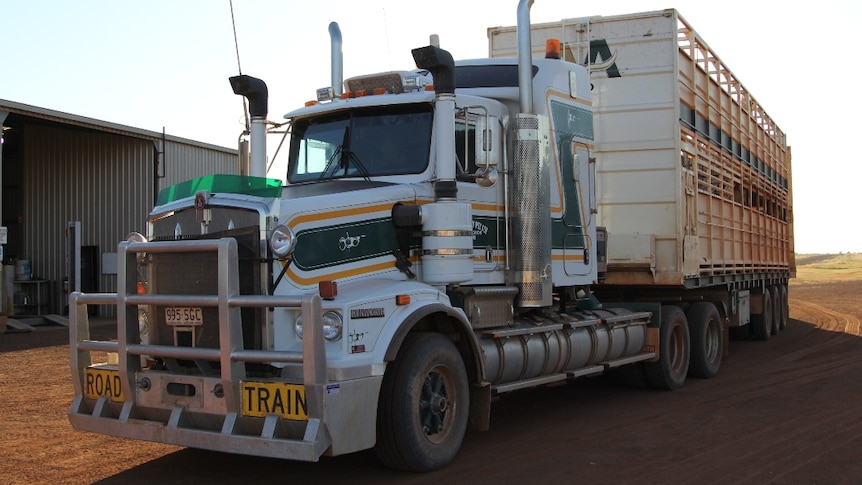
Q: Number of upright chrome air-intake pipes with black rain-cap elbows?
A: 2